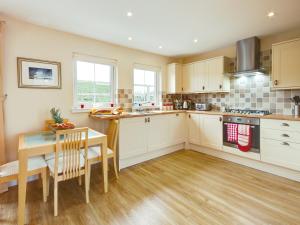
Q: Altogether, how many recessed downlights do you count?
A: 5